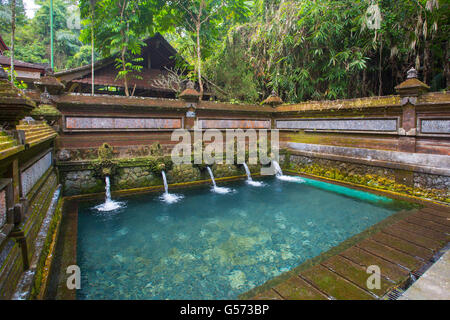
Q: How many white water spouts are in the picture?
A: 5